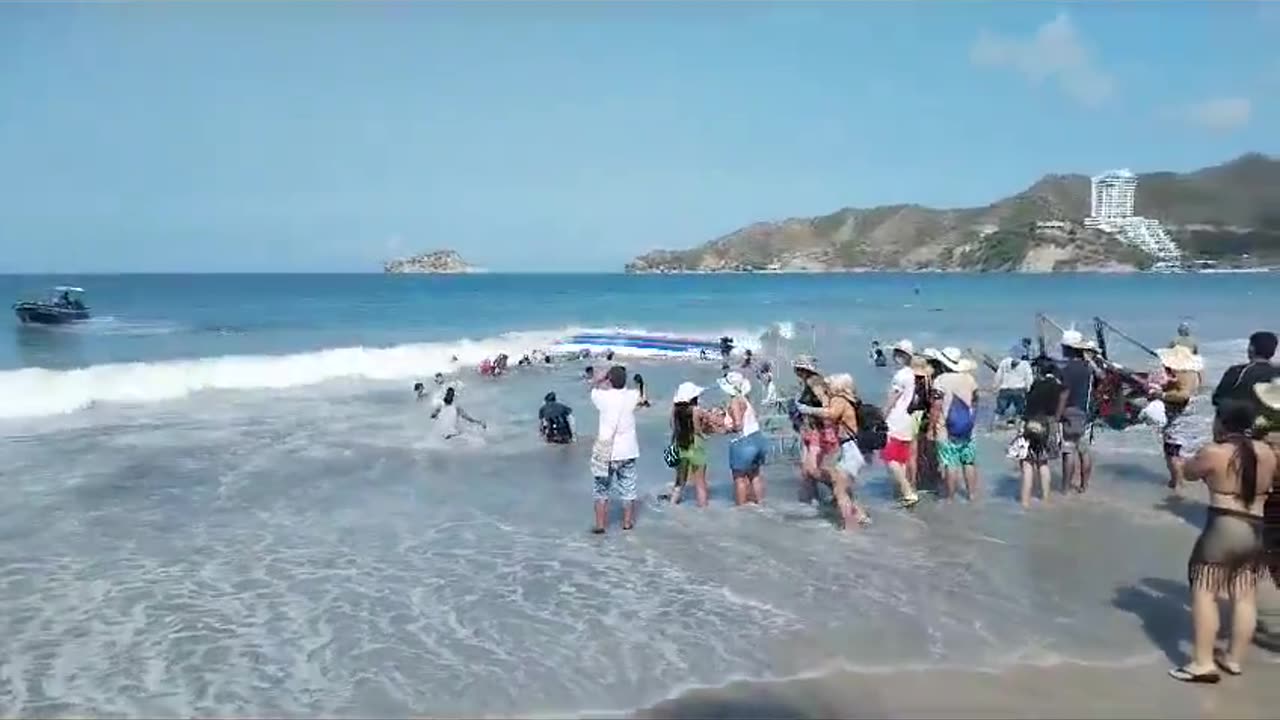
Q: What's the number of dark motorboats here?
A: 1